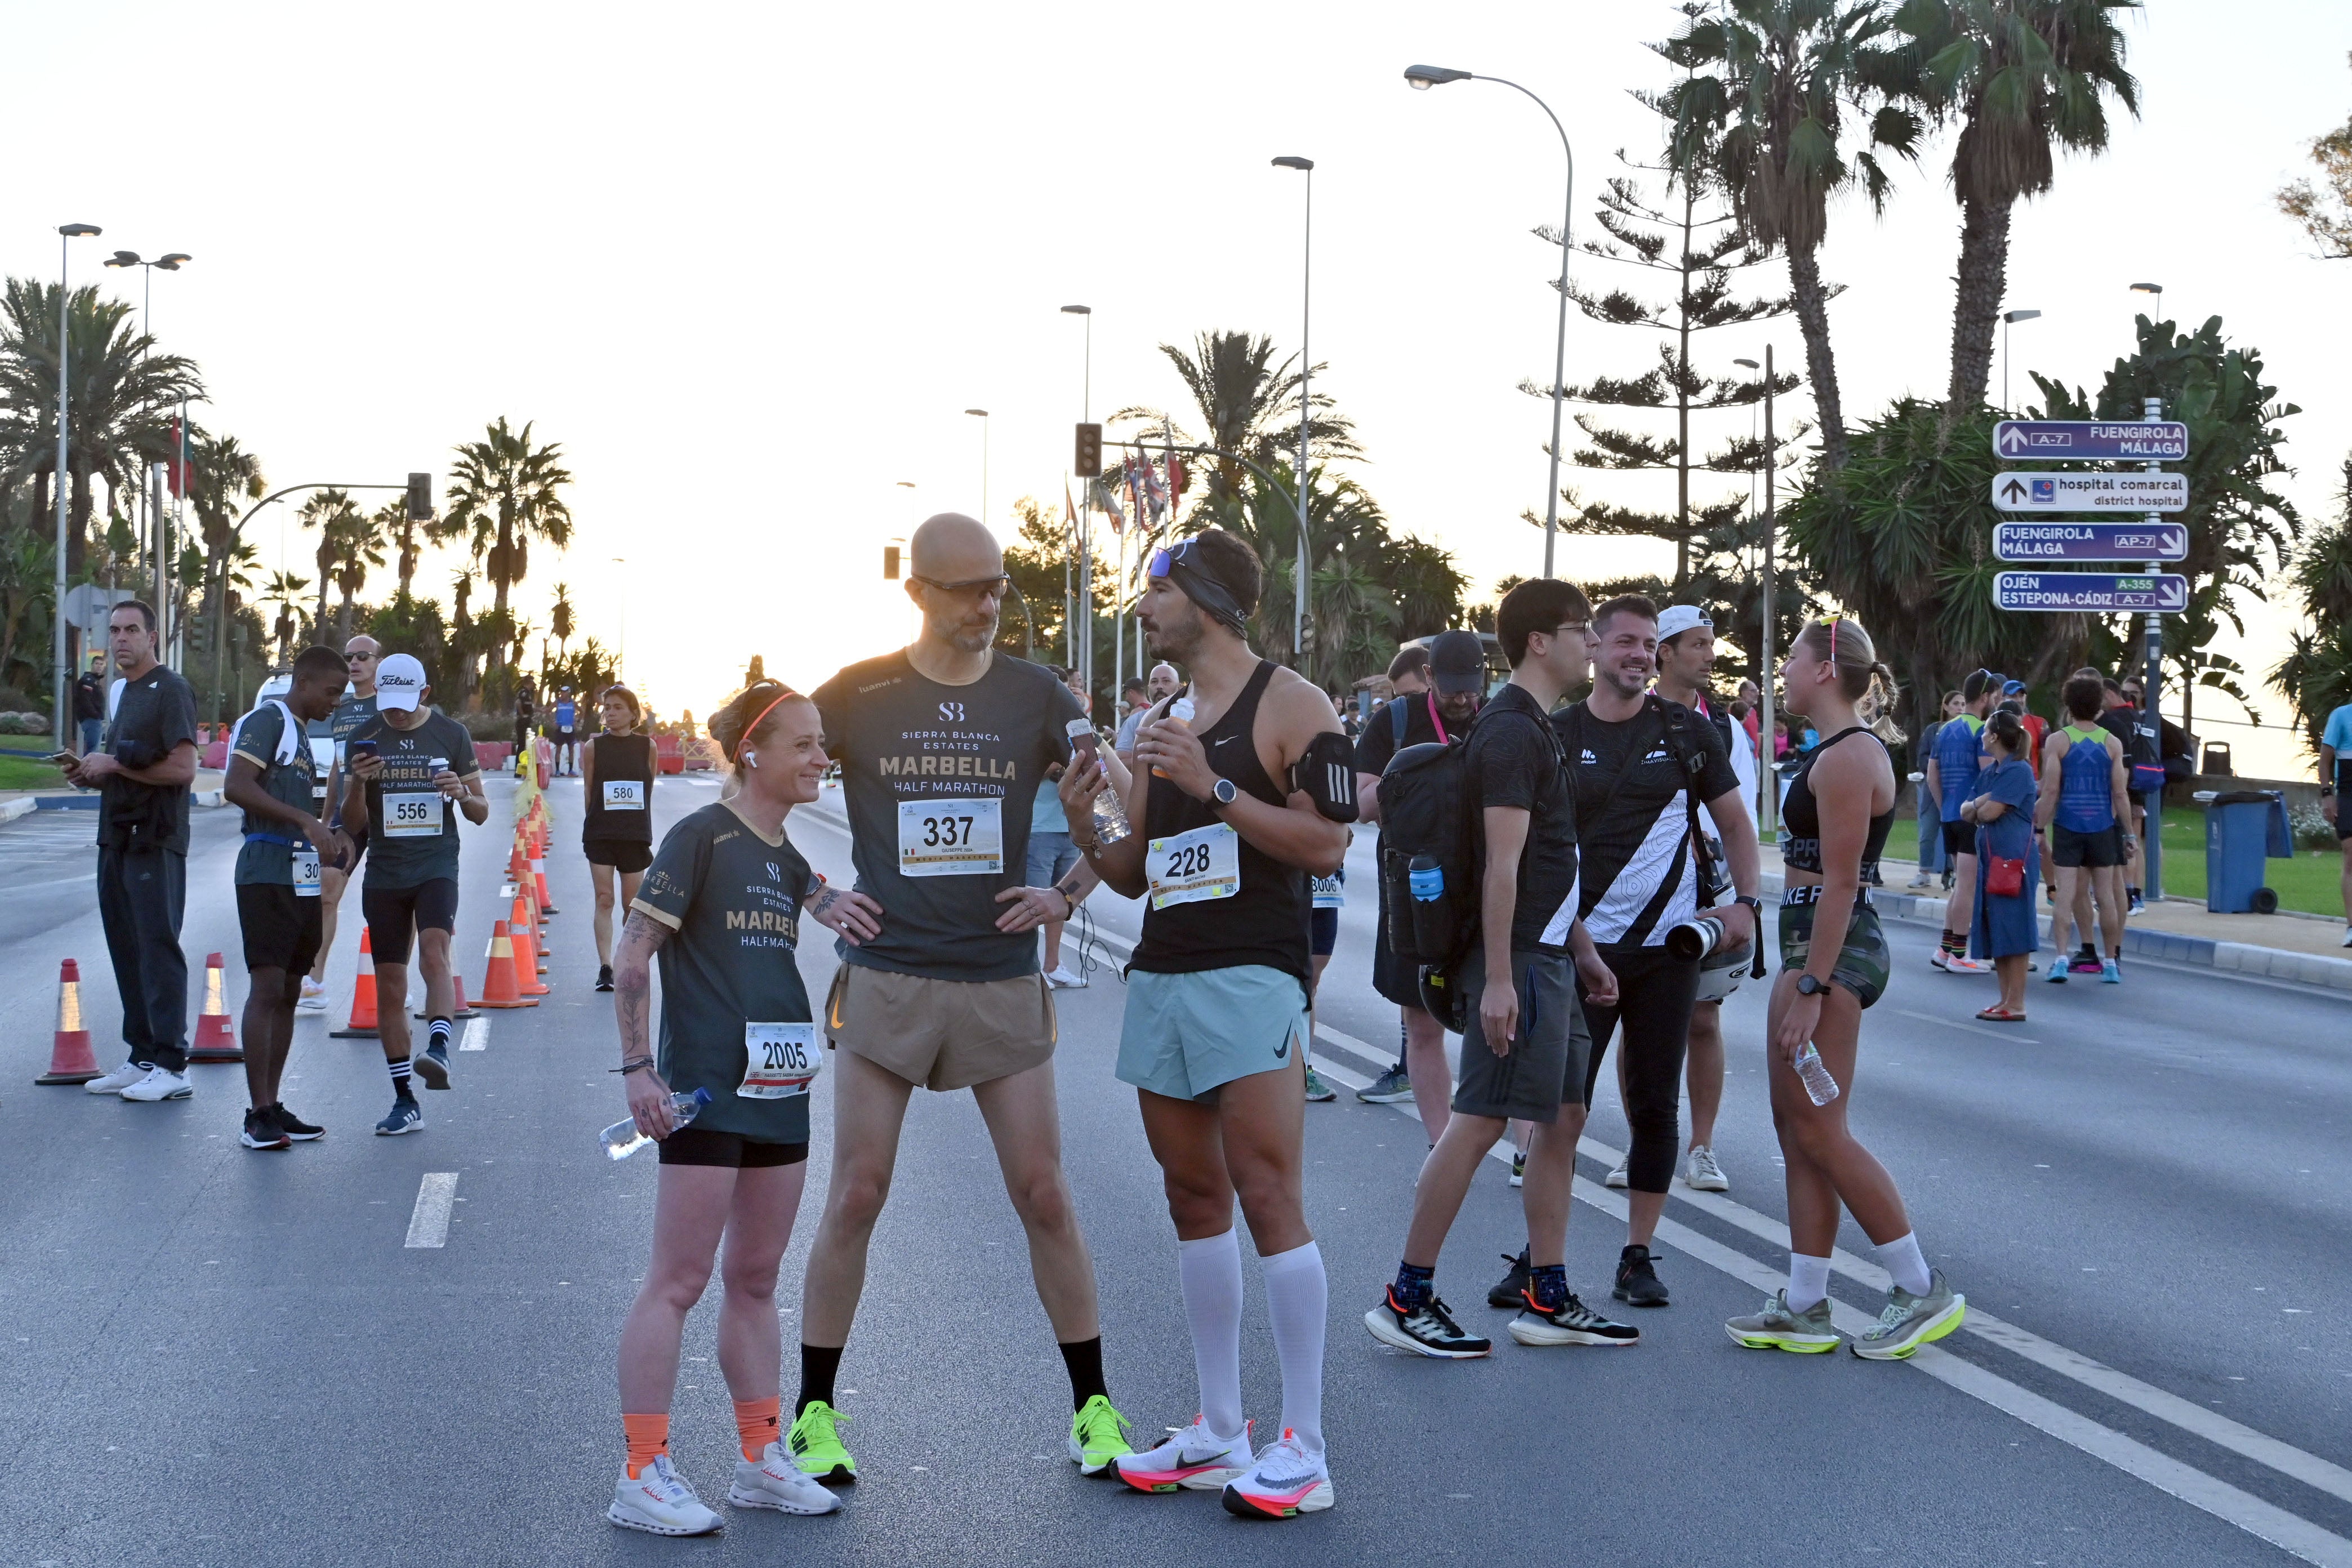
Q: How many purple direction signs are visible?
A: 3